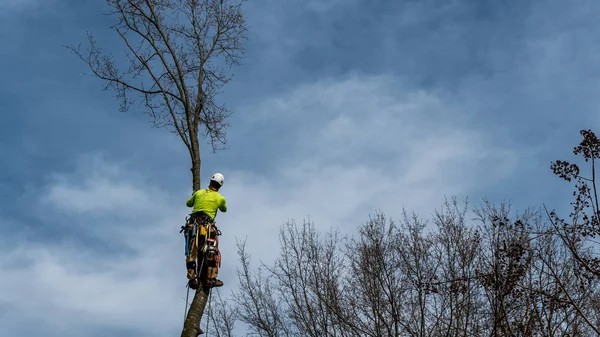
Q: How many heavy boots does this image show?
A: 2